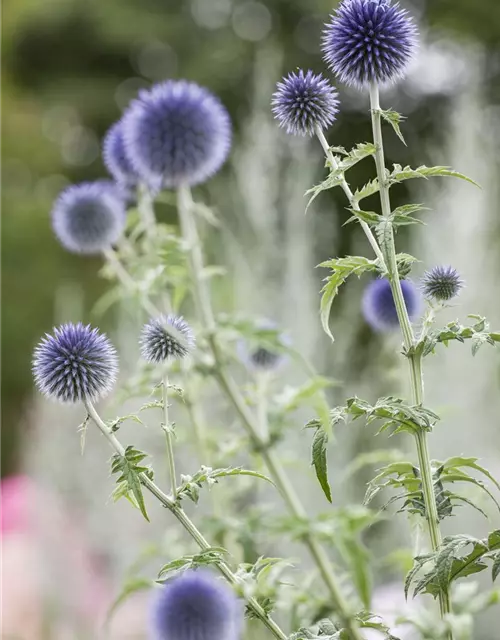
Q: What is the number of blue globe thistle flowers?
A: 11